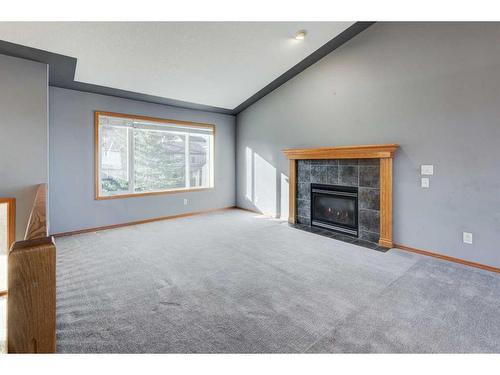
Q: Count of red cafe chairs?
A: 0